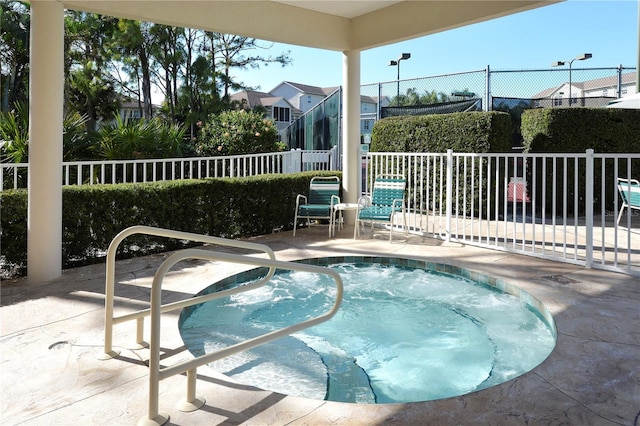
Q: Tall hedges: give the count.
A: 2